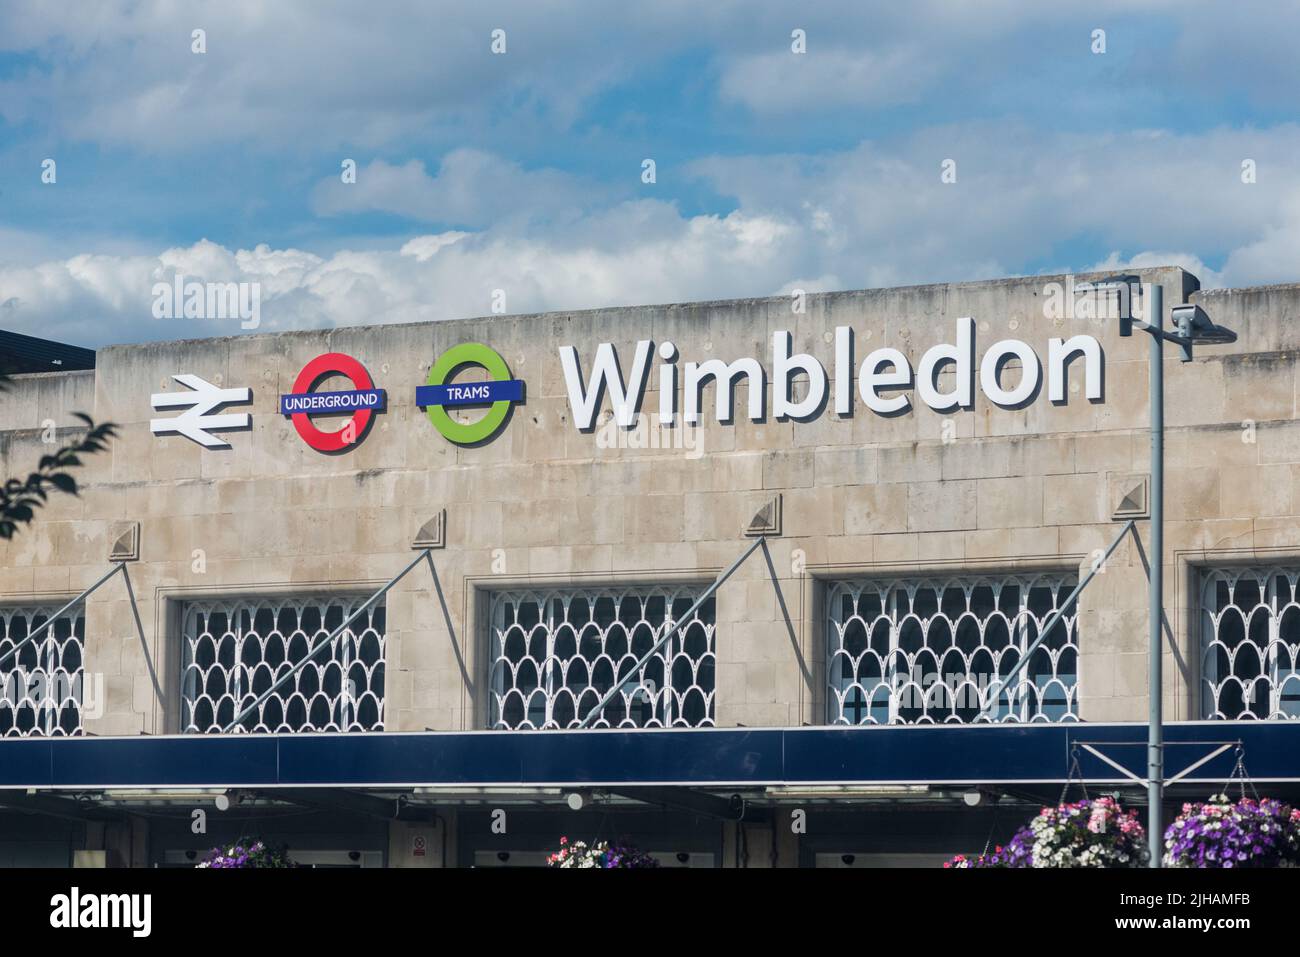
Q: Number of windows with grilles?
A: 5